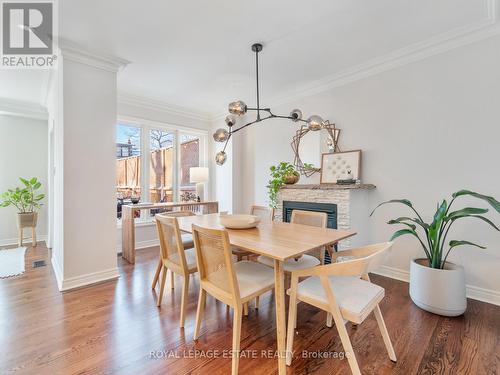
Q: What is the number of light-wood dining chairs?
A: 6